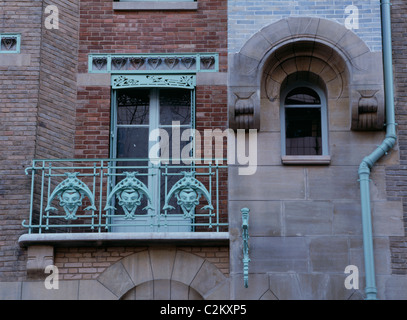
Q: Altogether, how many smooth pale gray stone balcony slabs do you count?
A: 1